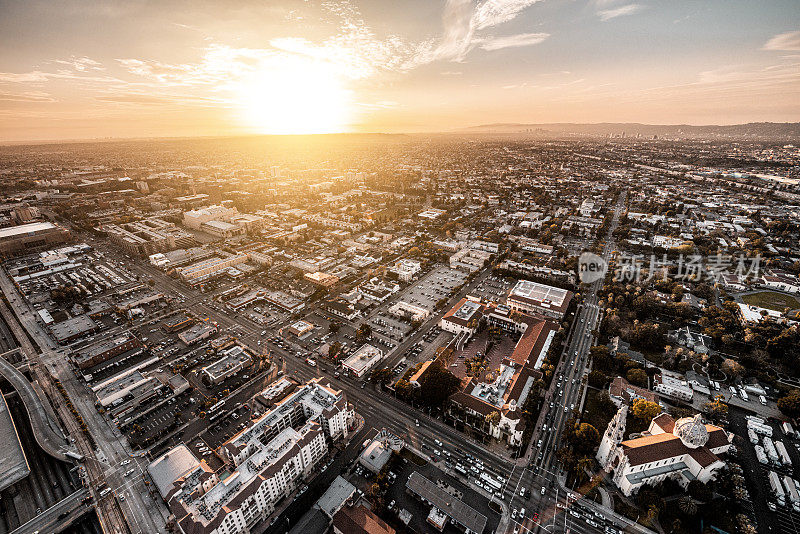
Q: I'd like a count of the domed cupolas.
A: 2